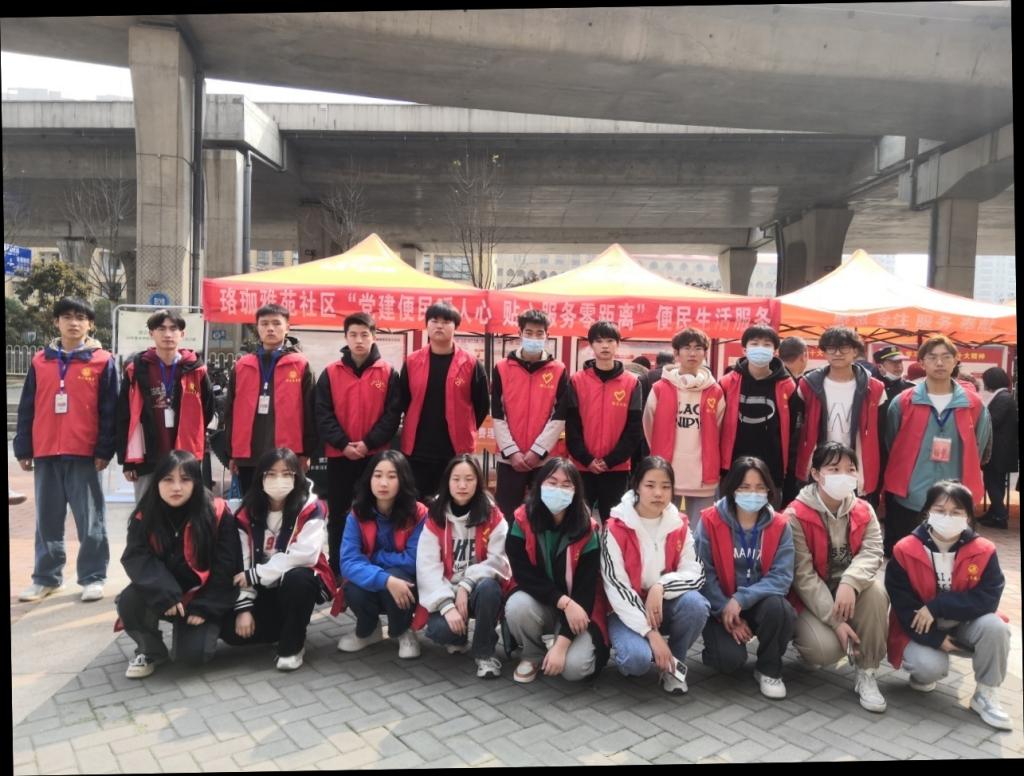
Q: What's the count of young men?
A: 11